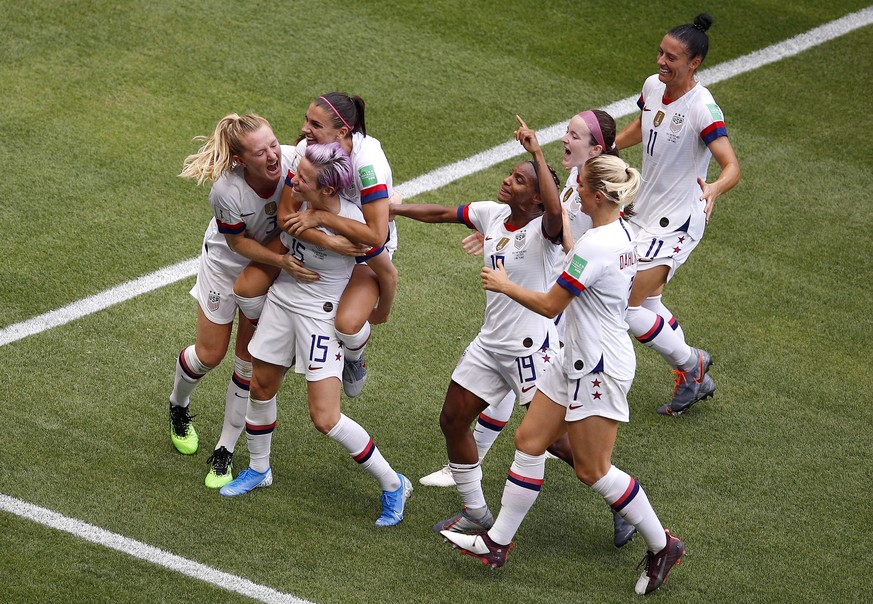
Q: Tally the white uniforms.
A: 7